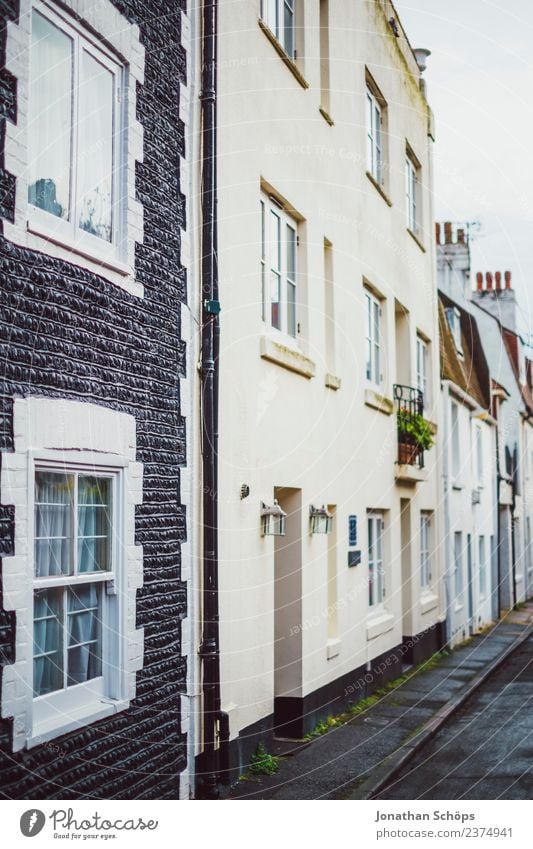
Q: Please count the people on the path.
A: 0